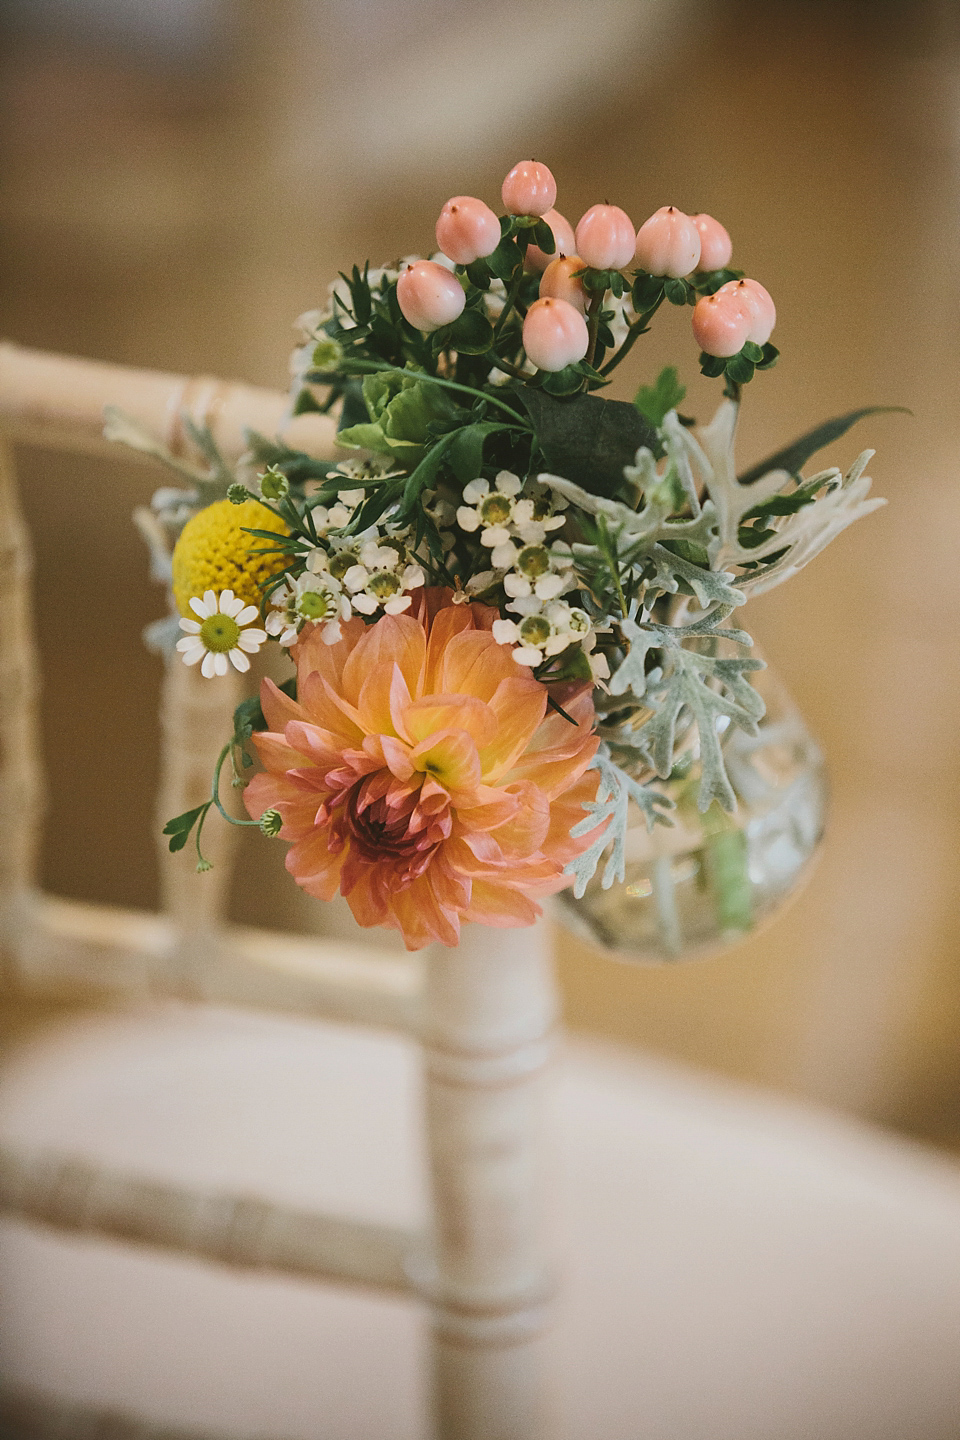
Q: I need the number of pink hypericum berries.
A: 11